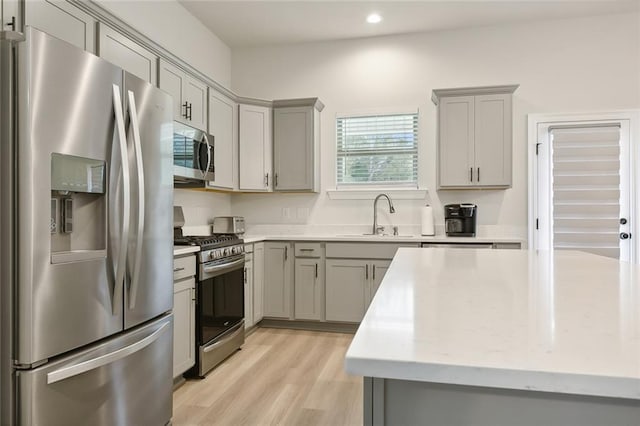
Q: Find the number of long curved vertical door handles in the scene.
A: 2